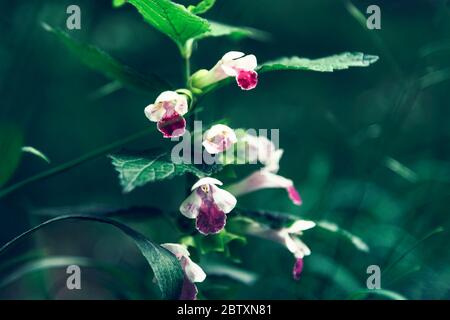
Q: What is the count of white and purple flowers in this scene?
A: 8